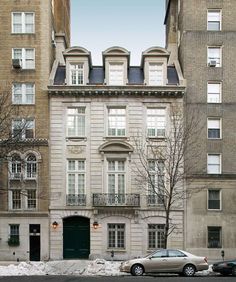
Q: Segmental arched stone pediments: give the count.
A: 4